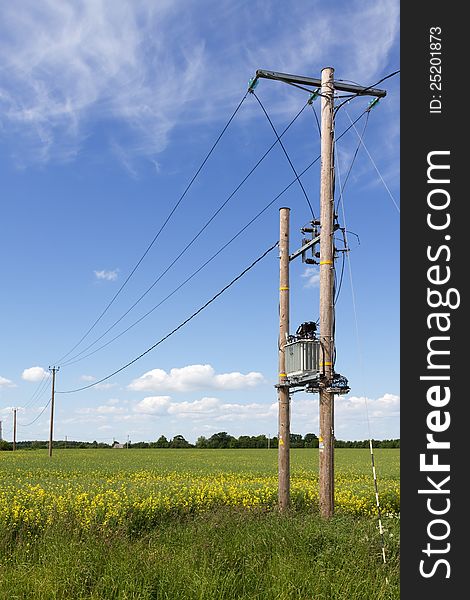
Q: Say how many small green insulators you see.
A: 3